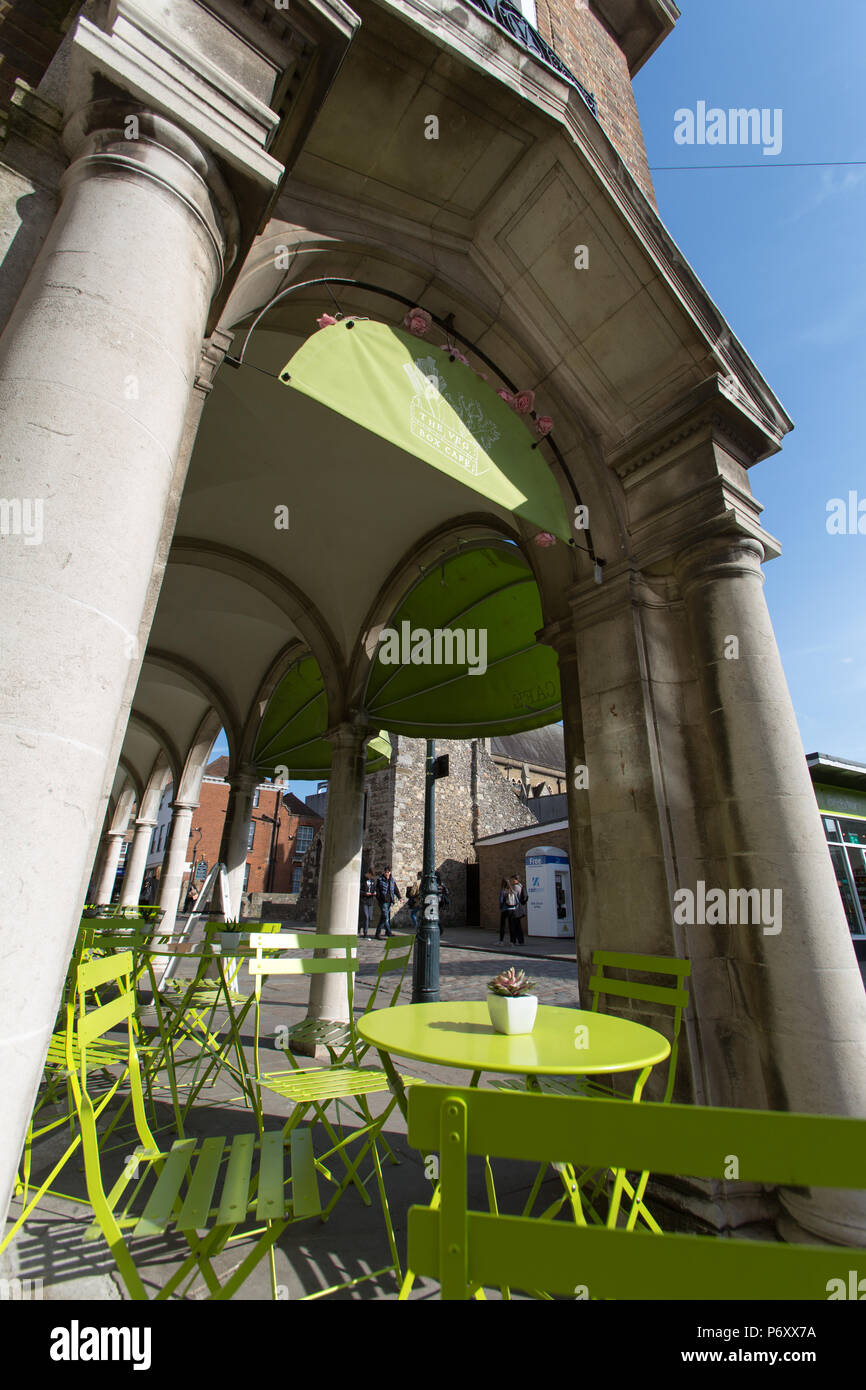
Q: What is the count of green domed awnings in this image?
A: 2